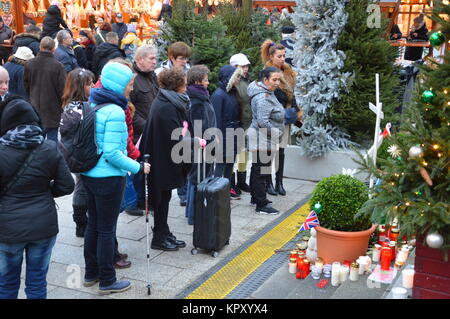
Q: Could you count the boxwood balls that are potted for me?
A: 1